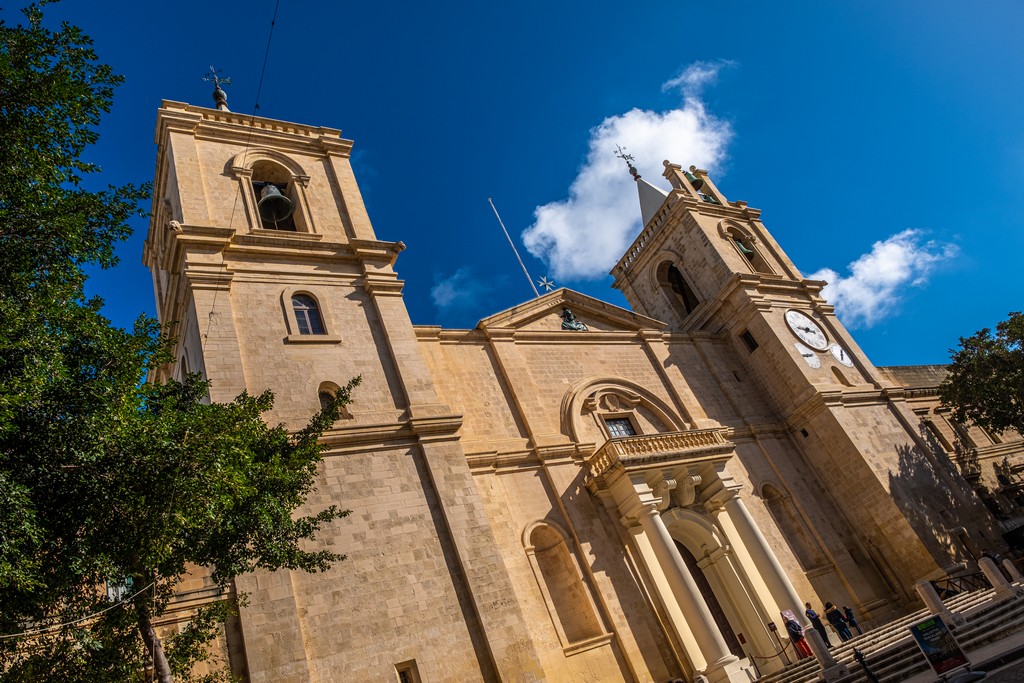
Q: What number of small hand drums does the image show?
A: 0